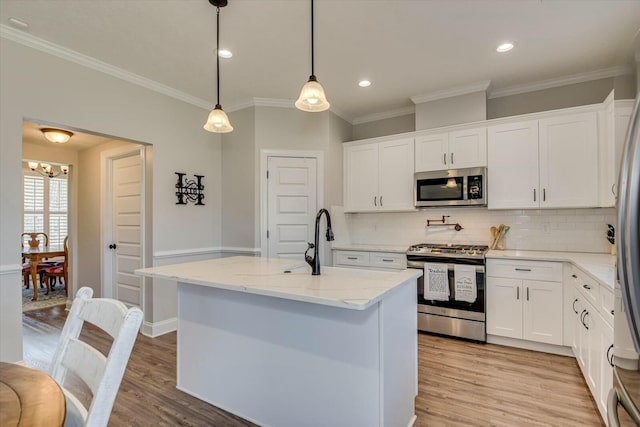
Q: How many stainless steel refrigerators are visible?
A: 1